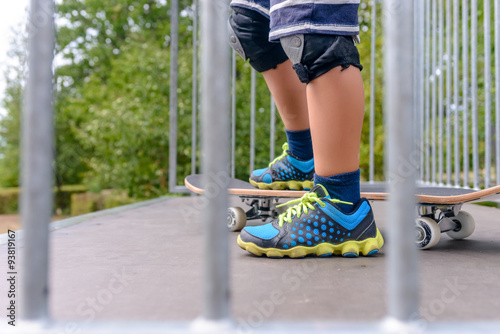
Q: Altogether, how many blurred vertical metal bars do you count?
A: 3